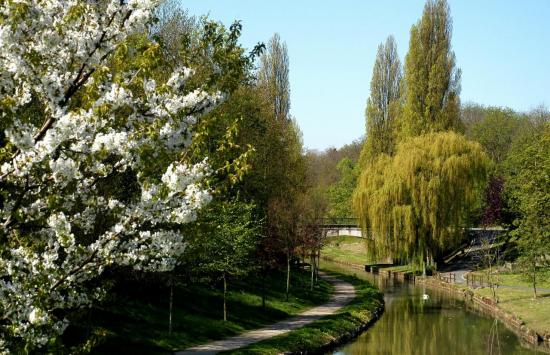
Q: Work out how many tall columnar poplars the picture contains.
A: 3